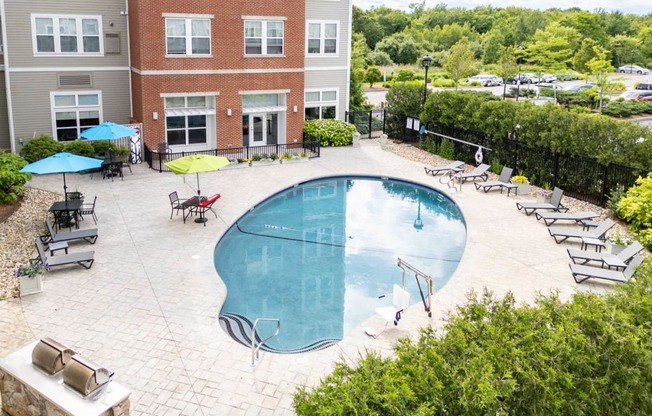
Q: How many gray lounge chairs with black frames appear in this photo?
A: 10